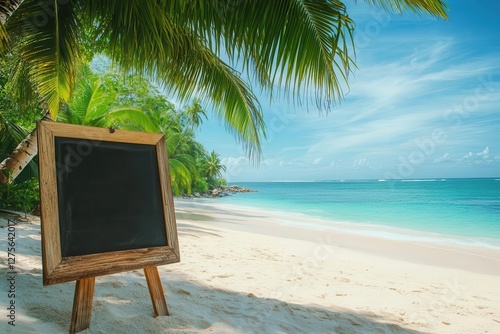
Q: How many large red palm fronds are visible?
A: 0